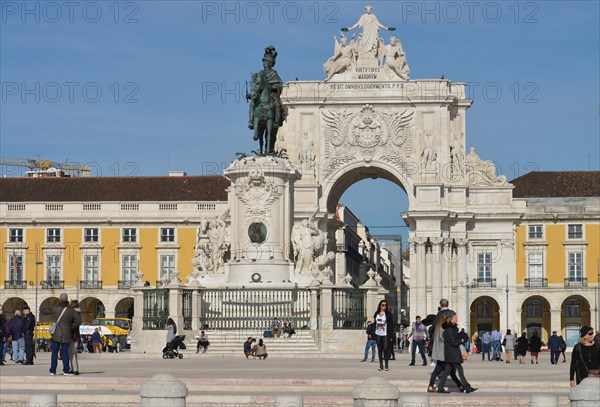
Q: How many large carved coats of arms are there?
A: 2